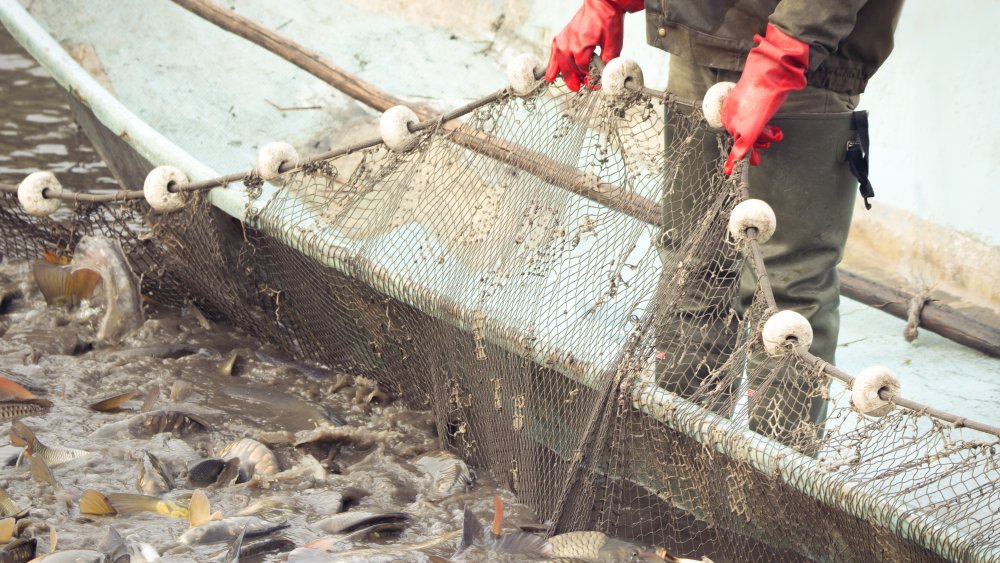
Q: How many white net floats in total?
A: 10